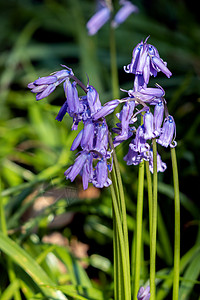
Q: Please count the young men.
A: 0